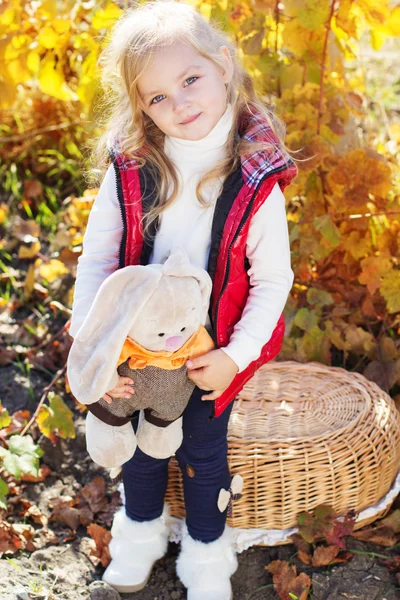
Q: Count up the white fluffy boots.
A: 2